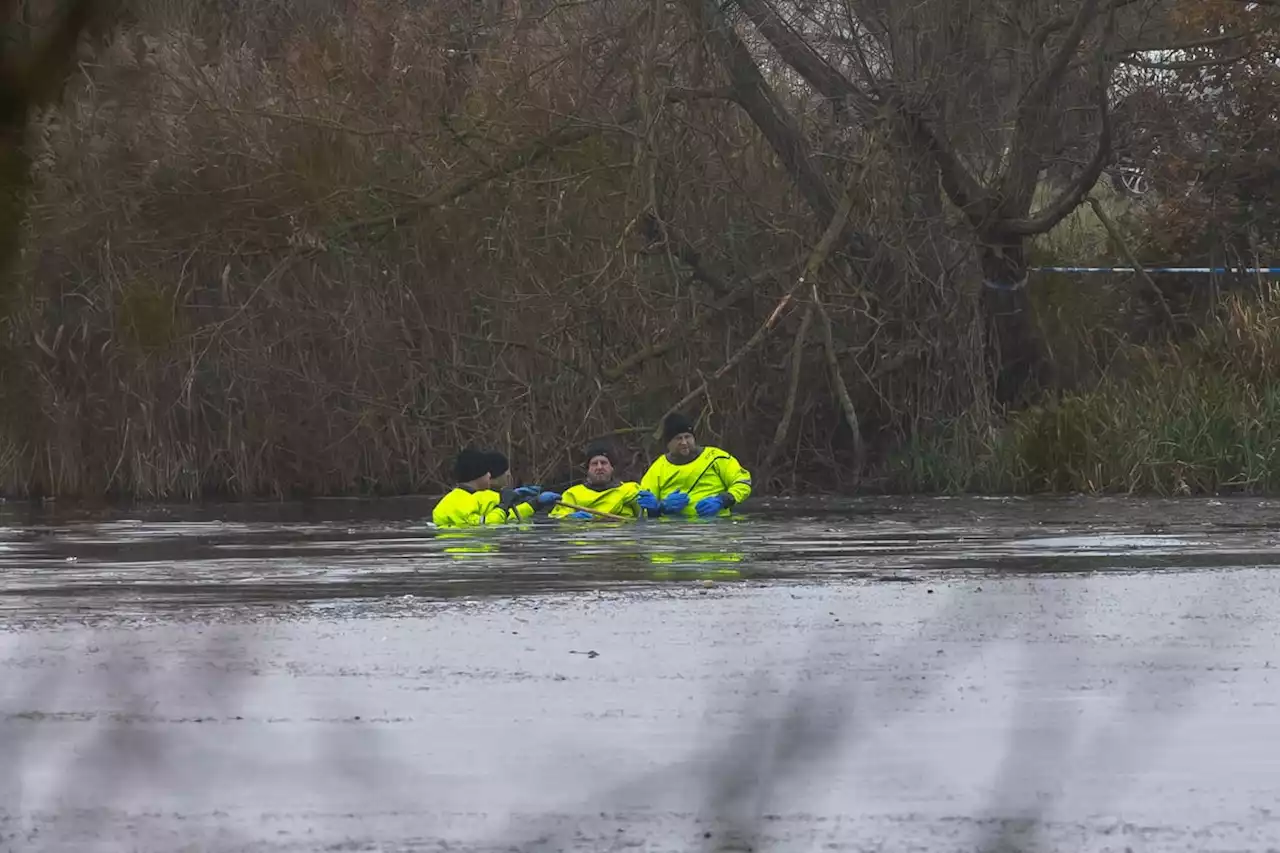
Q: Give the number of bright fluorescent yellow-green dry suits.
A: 4